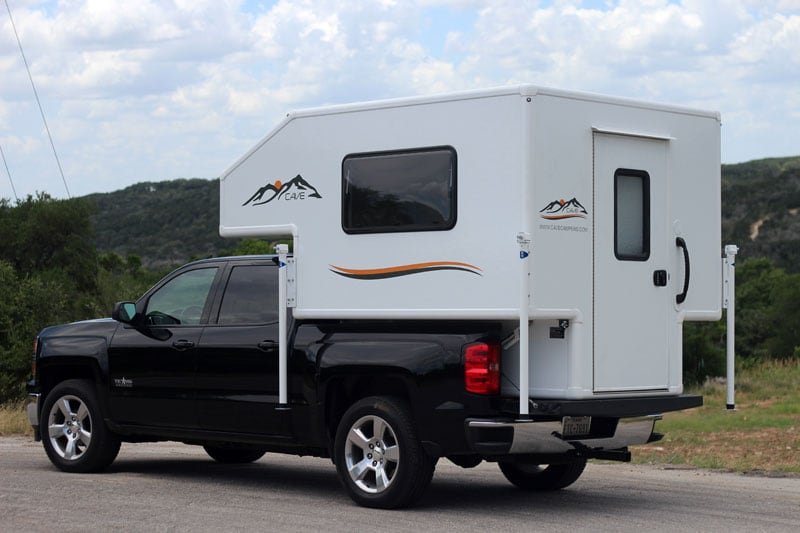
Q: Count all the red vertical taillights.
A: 1